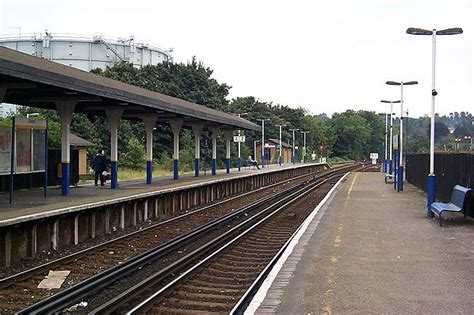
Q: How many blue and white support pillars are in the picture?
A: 7